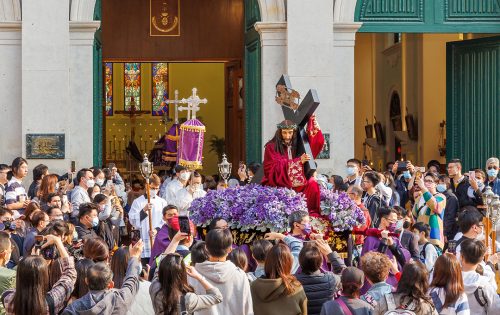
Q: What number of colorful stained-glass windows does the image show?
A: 3